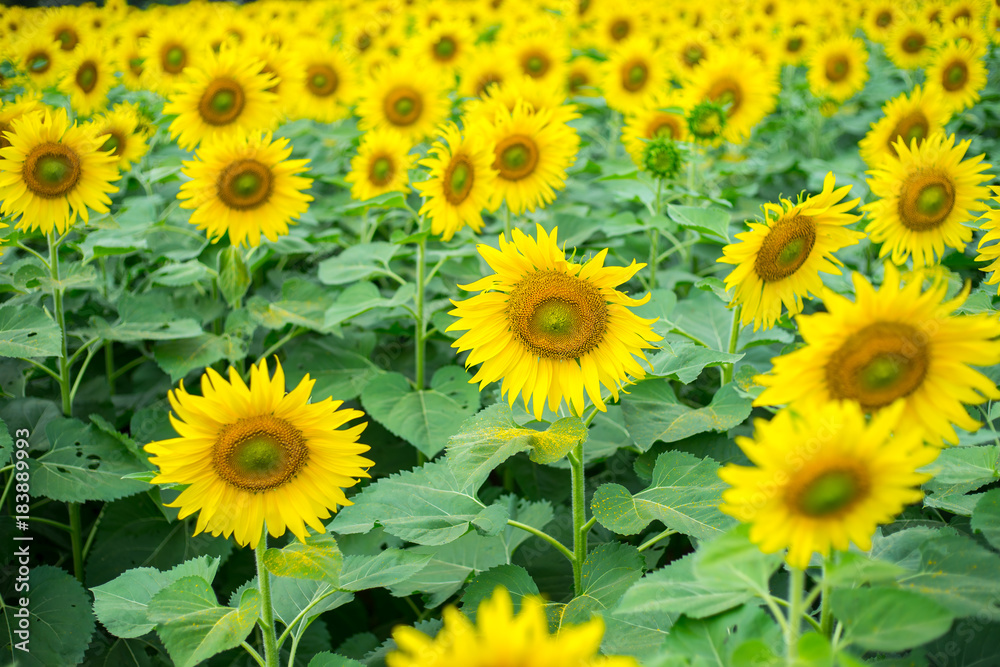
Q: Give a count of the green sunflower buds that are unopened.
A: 2